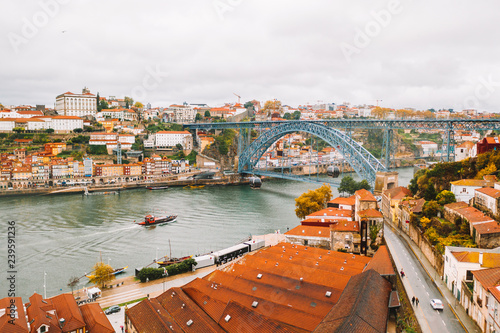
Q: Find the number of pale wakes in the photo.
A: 1